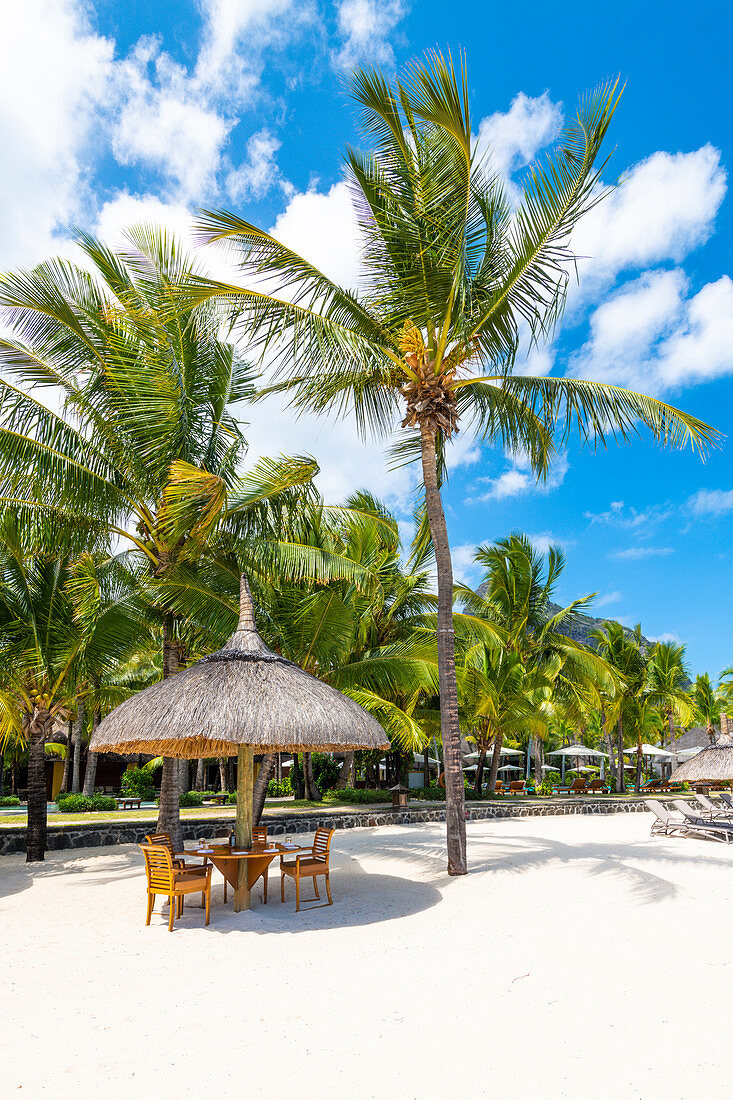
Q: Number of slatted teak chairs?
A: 4